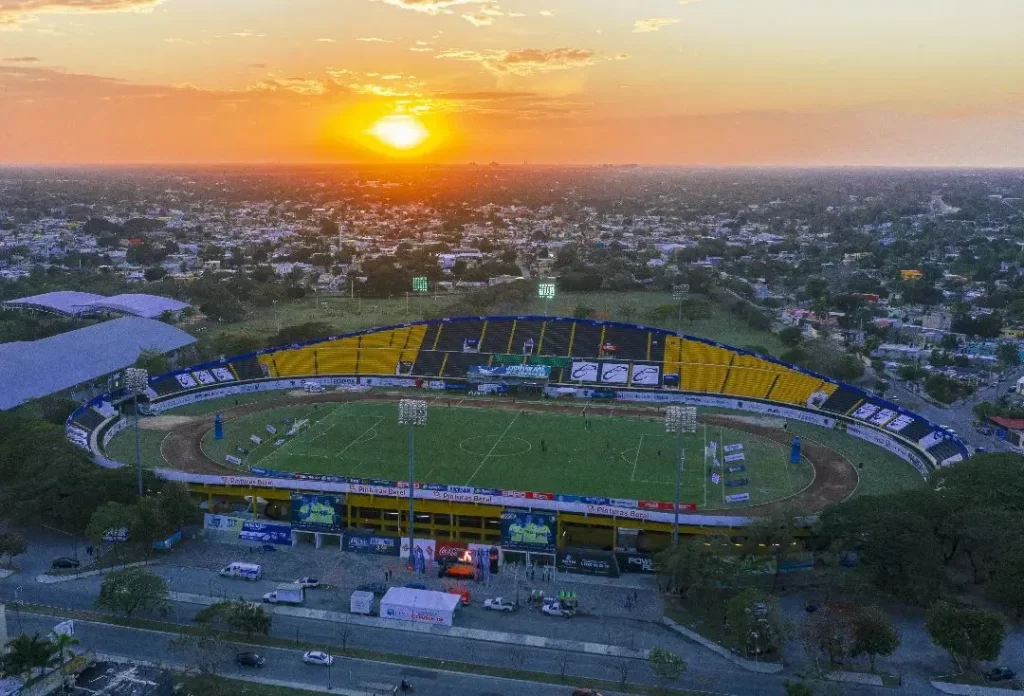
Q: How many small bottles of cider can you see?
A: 0